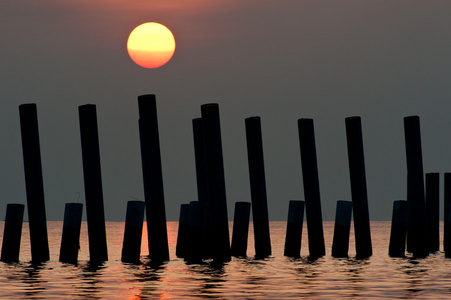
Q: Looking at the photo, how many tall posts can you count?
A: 9